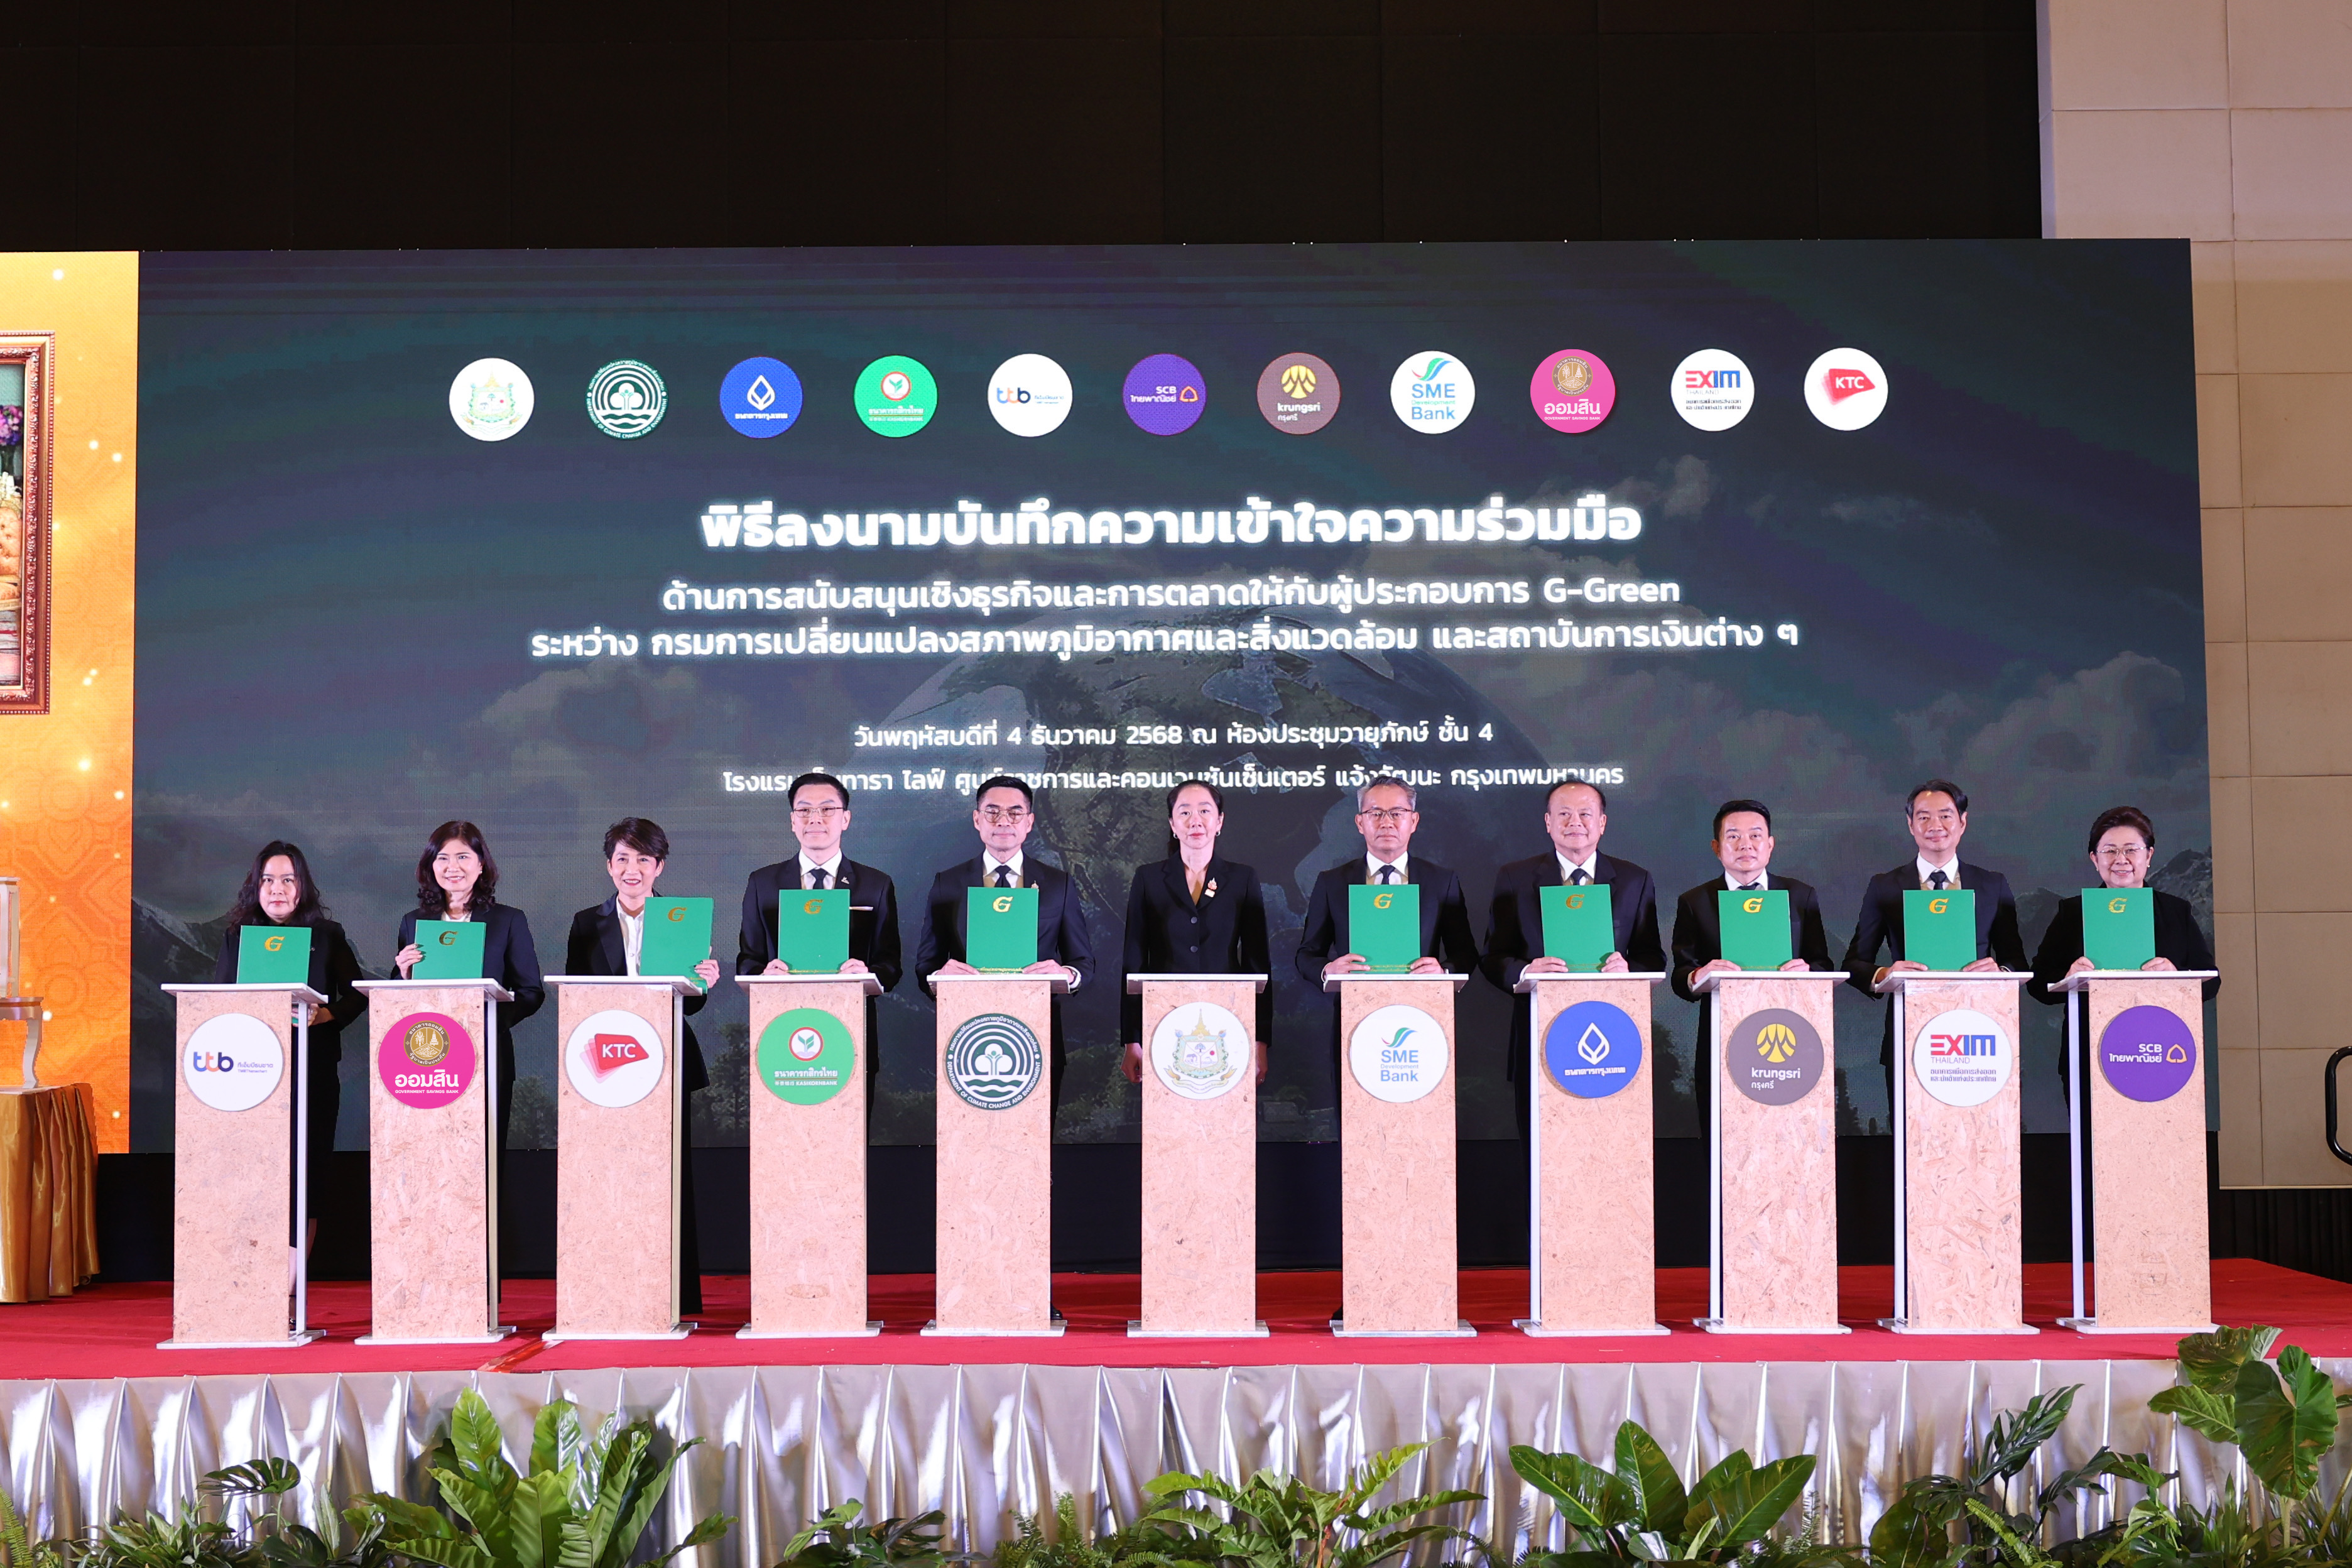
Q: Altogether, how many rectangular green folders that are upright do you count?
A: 10